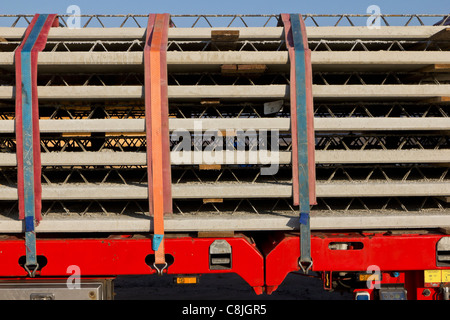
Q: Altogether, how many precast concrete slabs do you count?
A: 7